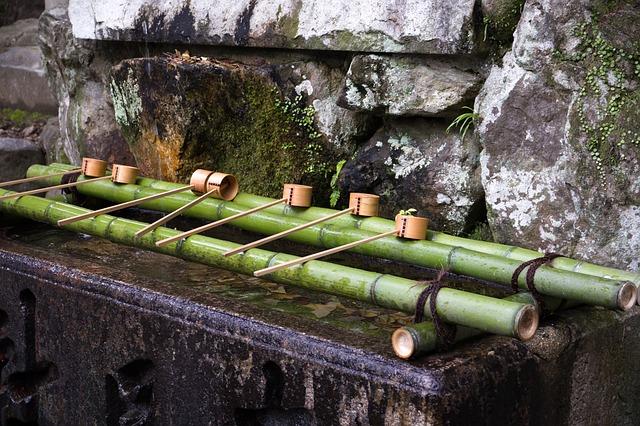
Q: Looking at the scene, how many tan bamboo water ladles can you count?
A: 7